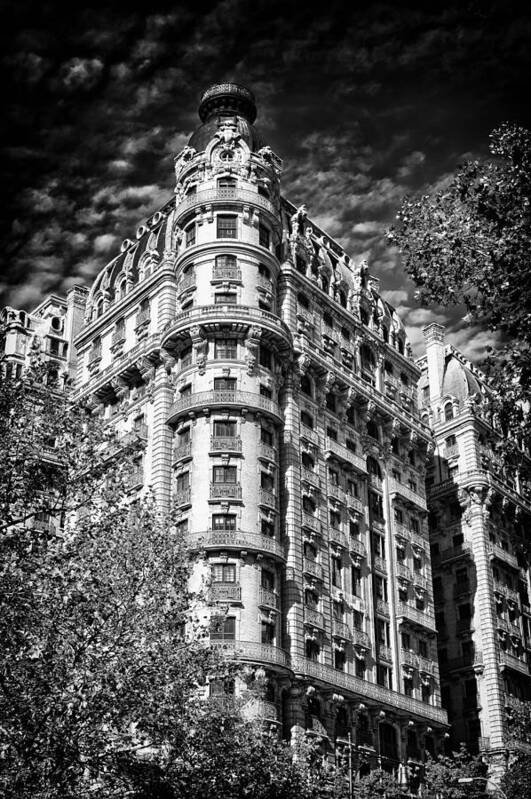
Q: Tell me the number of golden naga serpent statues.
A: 0